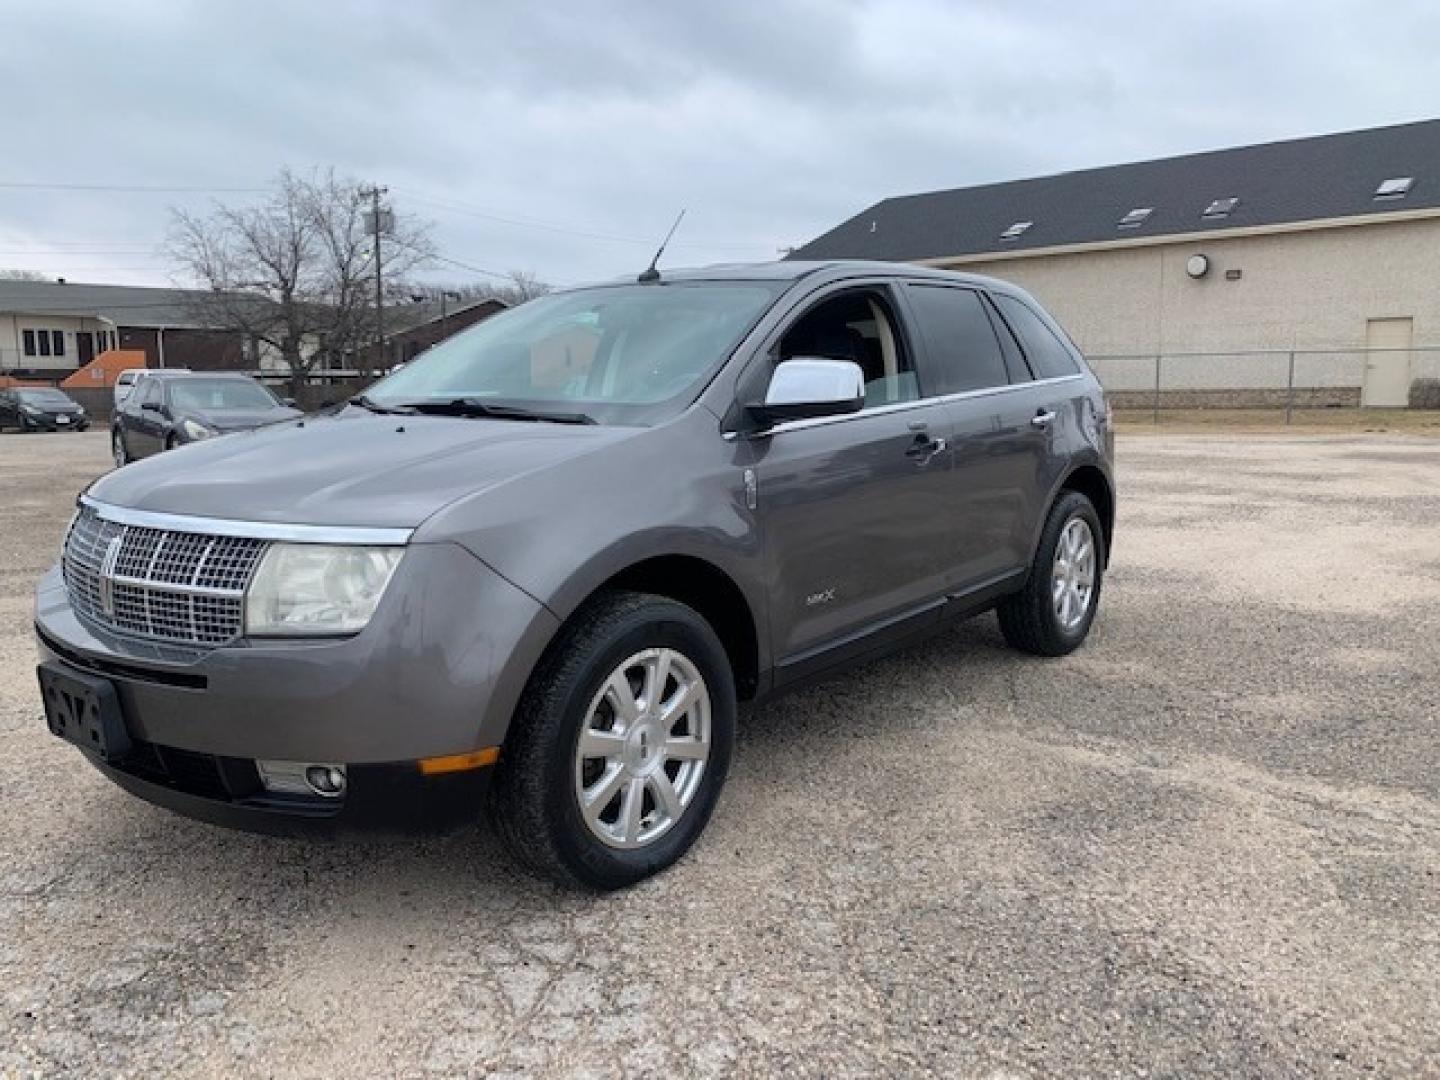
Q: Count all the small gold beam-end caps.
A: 0